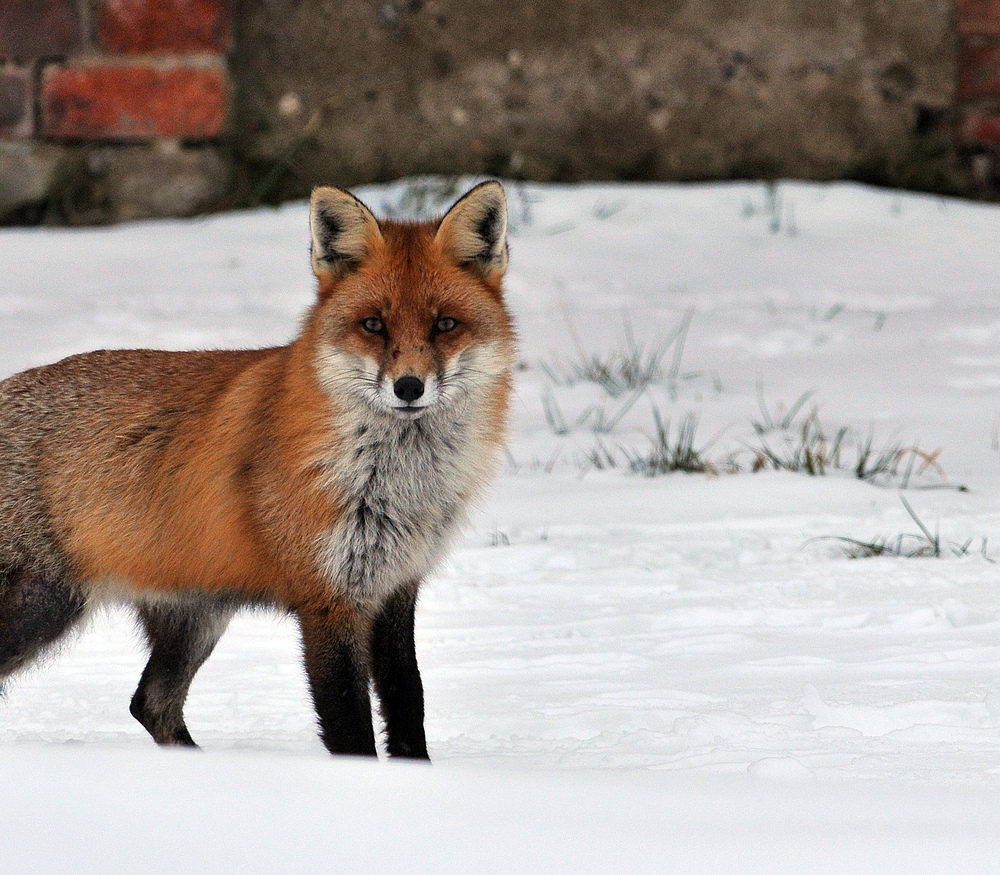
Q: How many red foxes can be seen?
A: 1